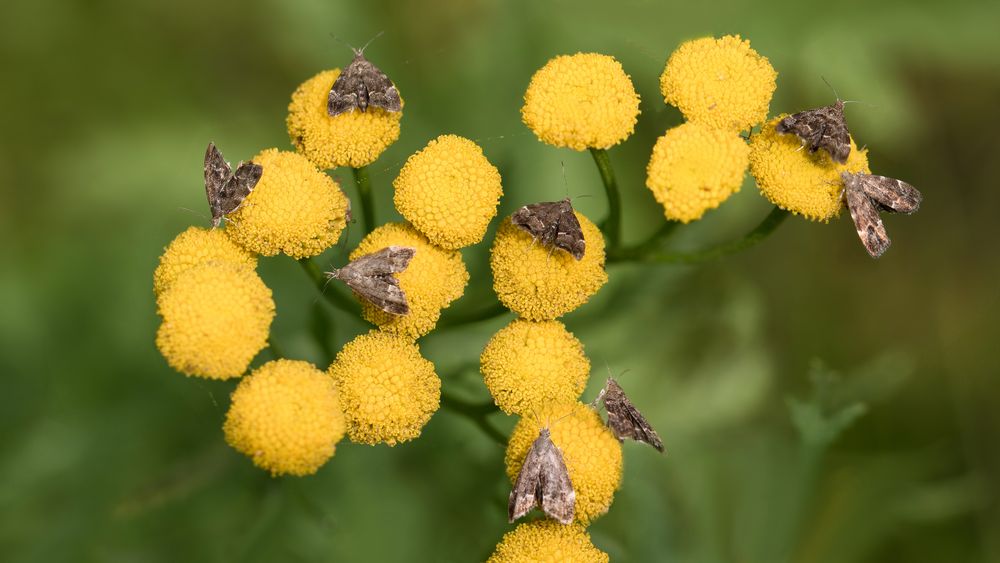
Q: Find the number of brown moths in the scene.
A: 8